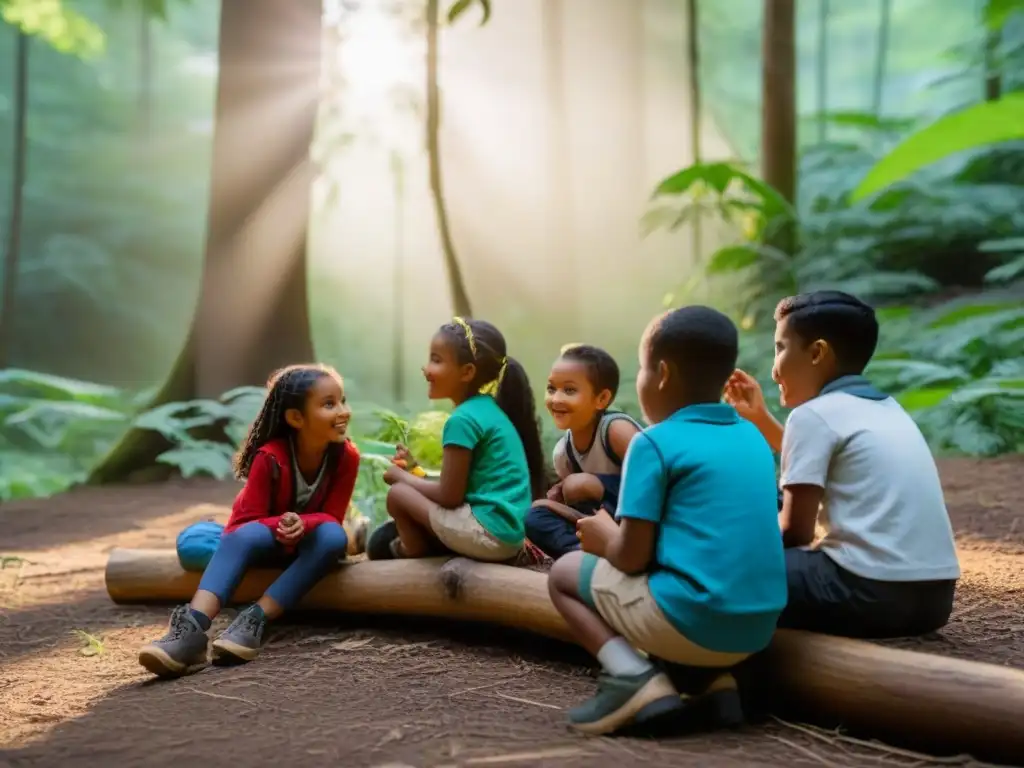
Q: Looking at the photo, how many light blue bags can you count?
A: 1